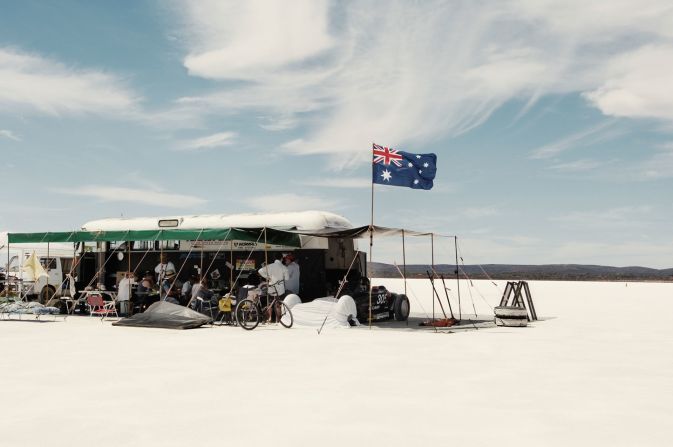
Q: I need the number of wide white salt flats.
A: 1